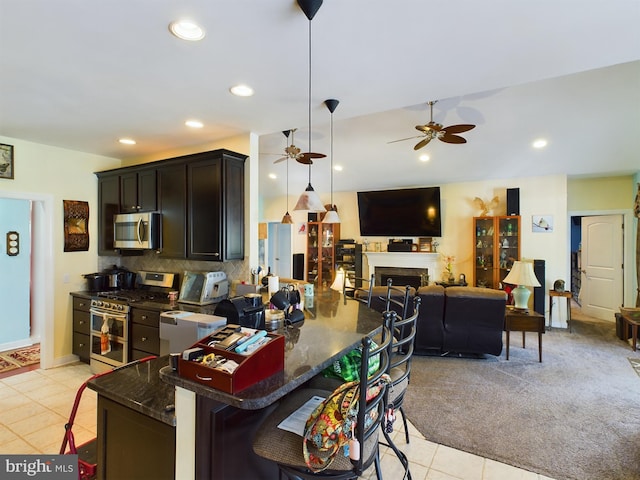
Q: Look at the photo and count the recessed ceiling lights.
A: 8